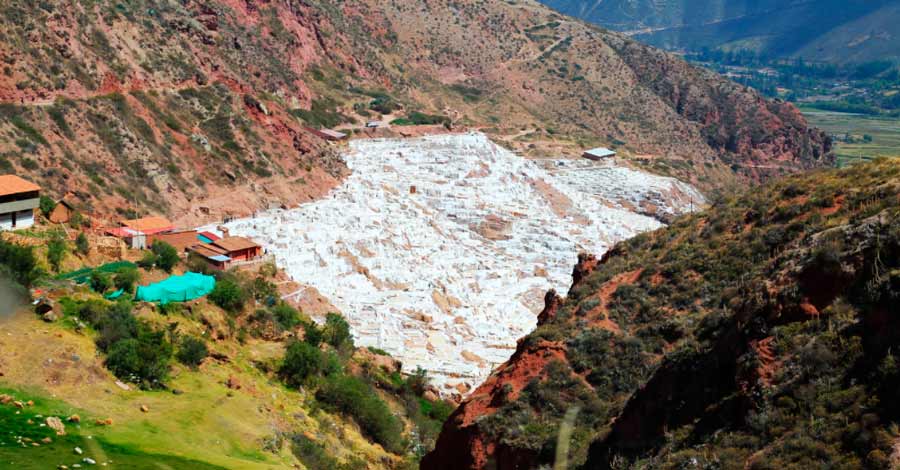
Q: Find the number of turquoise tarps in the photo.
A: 1